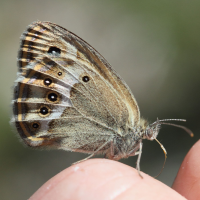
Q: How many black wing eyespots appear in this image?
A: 7